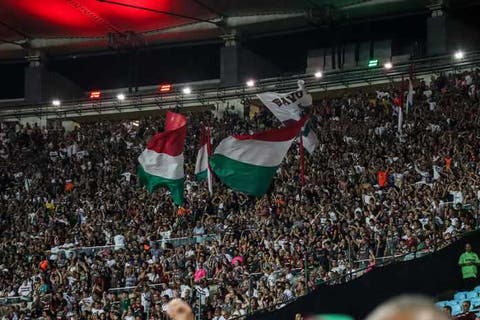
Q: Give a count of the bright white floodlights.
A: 7